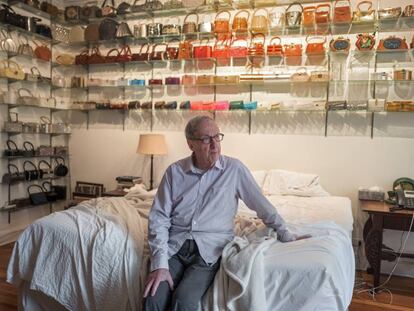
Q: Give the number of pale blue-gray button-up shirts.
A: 1